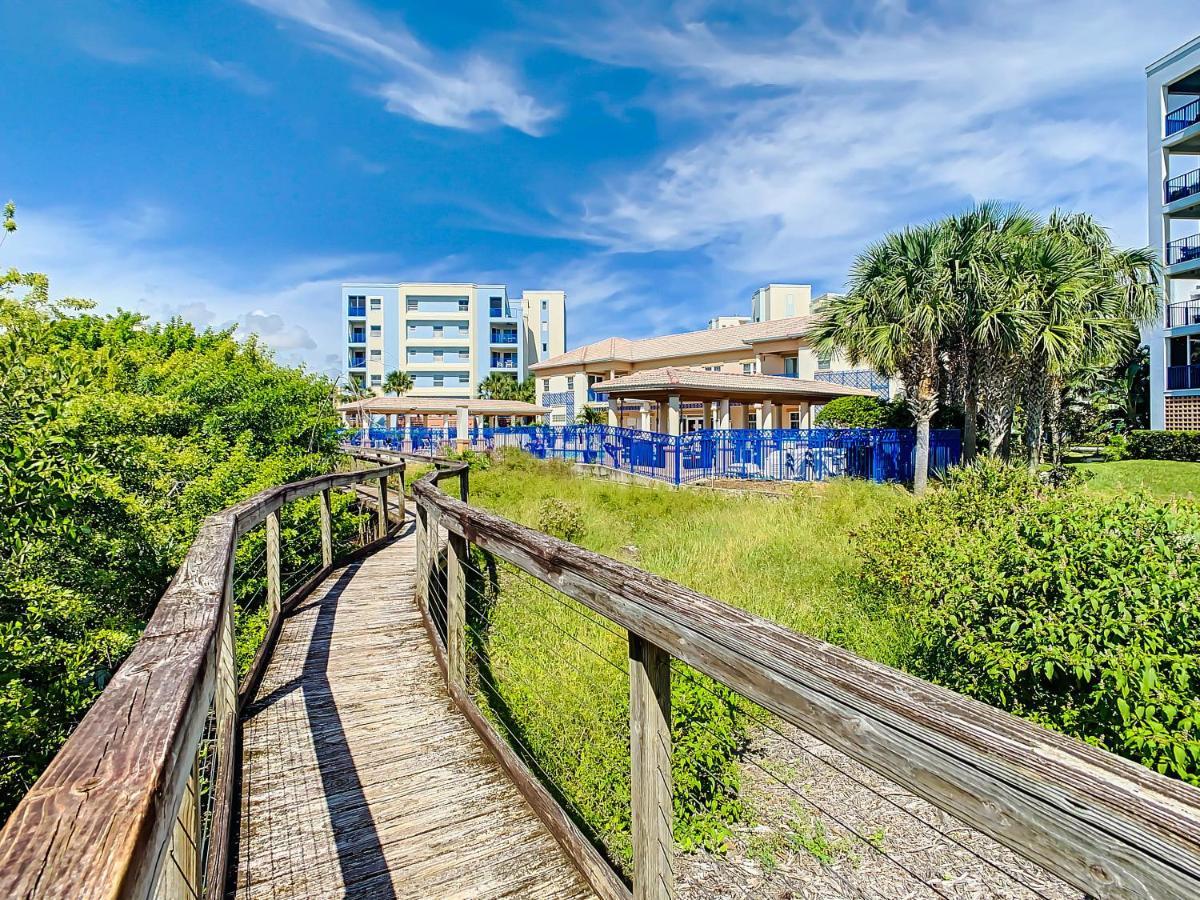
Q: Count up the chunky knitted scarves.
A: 0